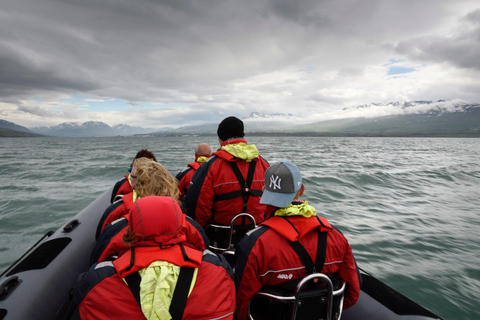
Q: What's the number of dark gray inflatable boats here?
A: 1